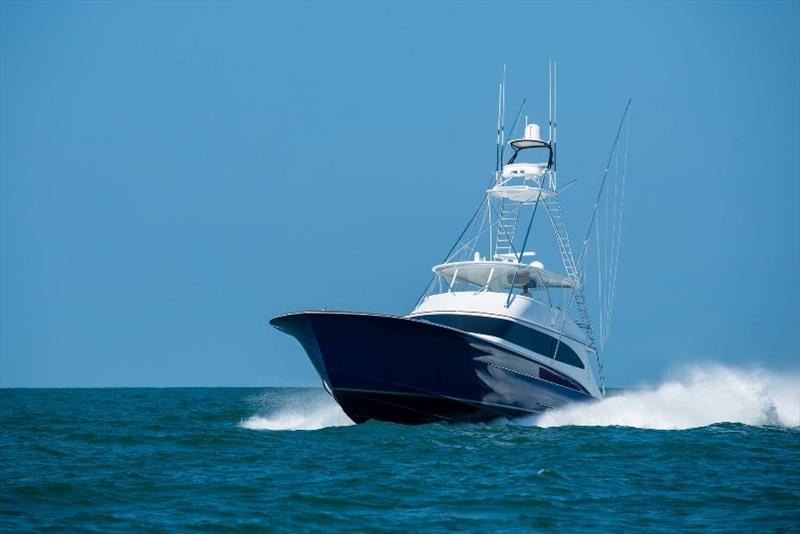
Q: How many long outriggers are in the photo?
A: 2